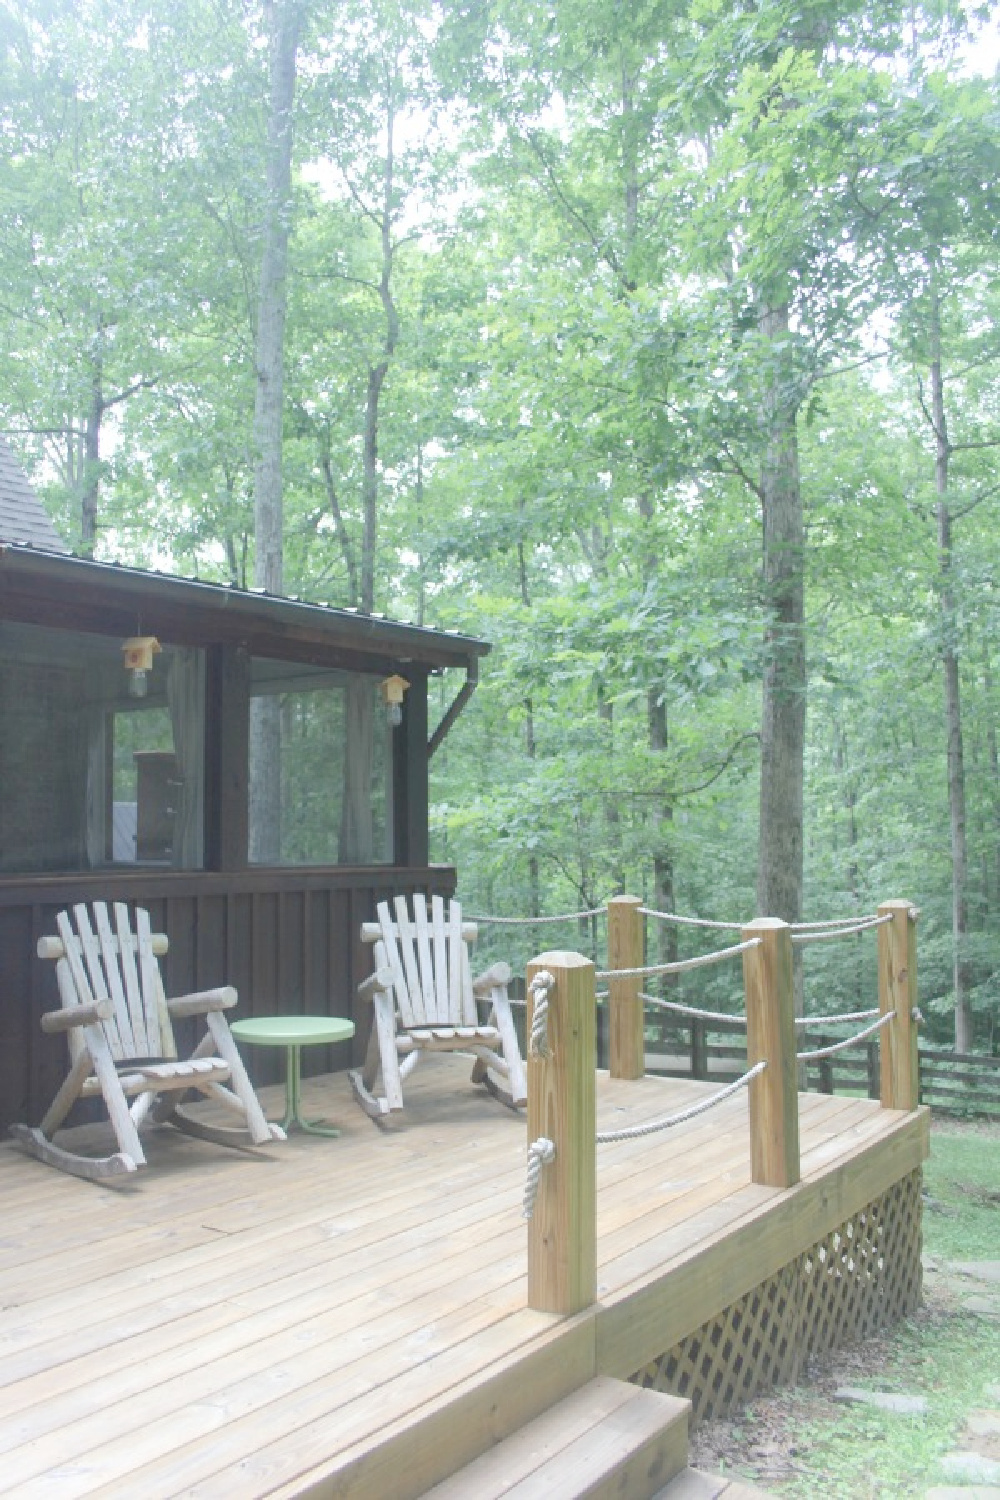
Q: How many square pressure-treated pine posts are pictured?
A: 4